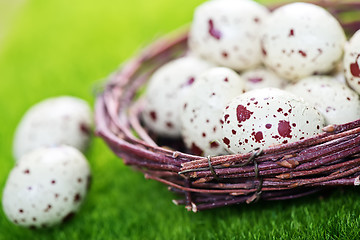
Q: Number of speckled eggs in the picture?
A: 10